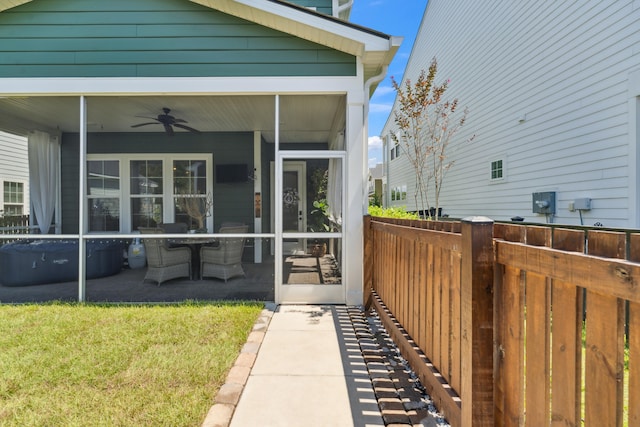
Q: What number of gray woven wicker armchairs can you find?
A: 2